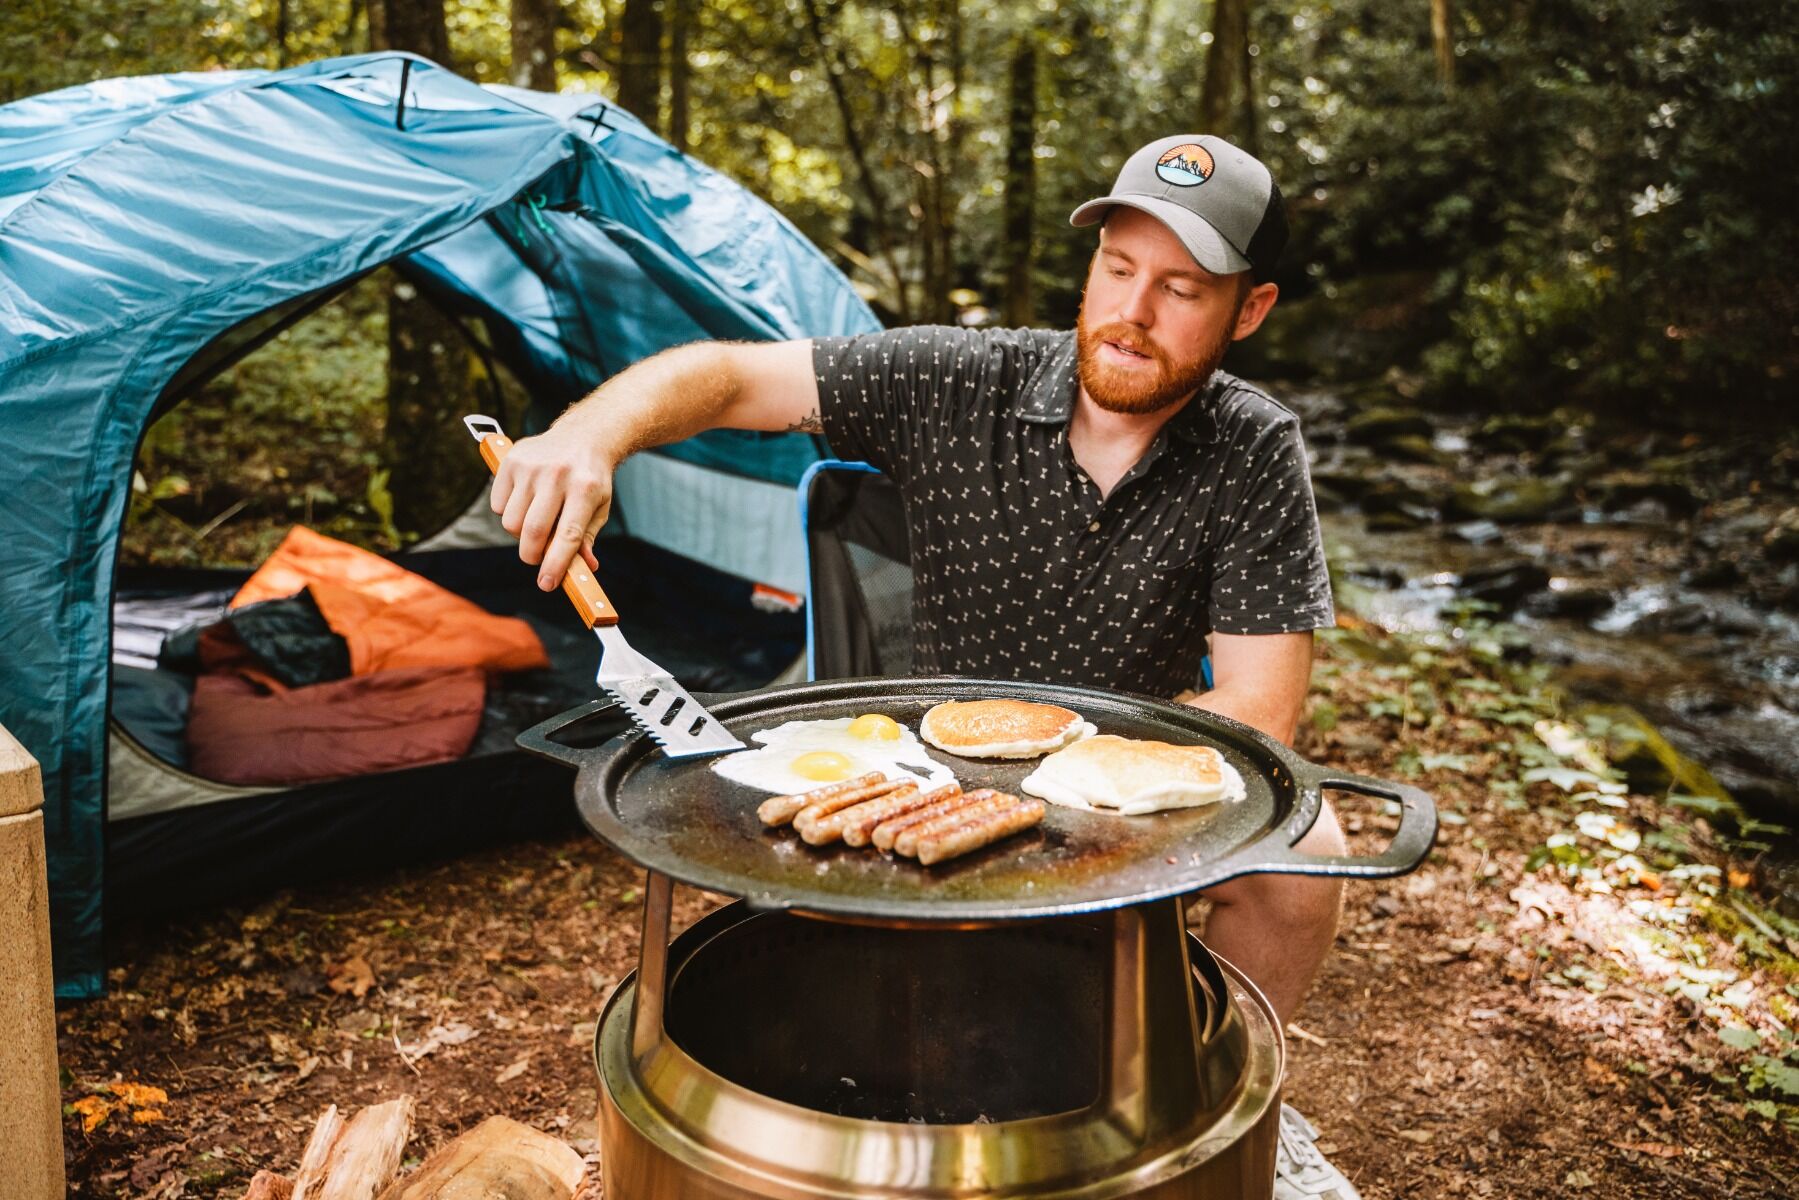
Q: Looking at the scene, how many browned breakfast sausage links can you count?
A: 7